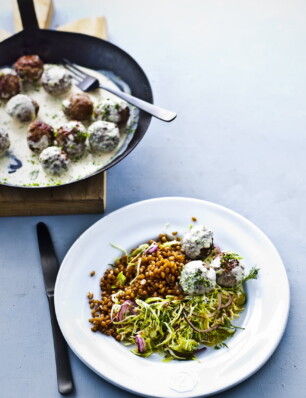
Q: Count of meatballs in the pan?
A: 11